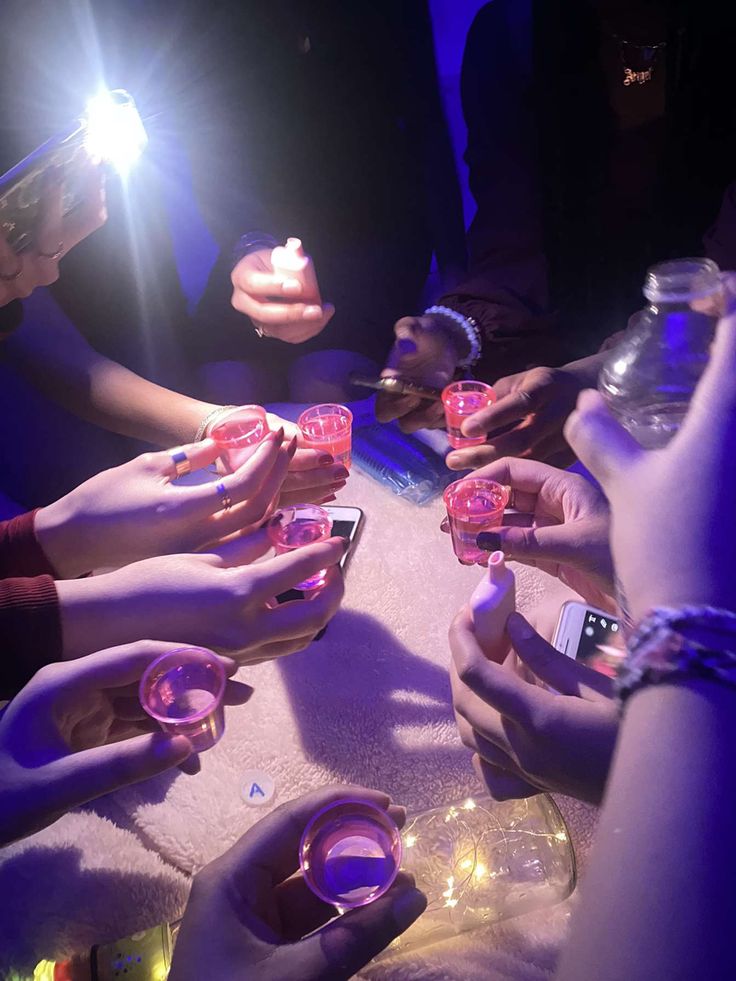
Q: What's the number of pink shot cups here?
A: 7